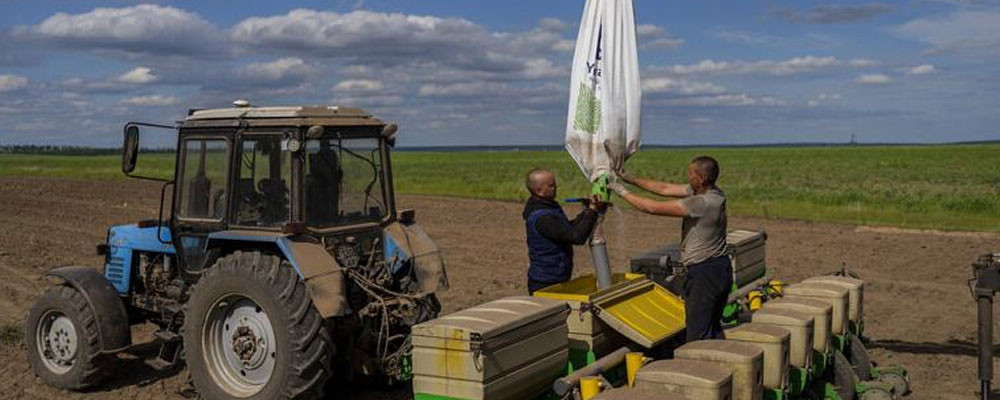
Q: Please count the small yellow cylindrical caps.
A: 4